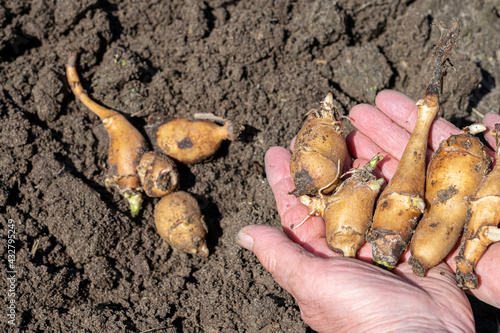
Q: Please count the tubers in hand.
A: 5